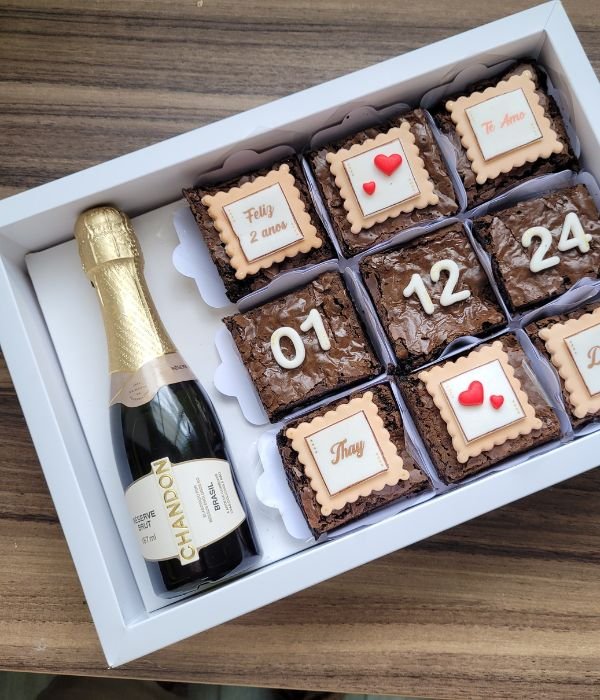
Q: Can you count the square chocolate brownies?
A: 9